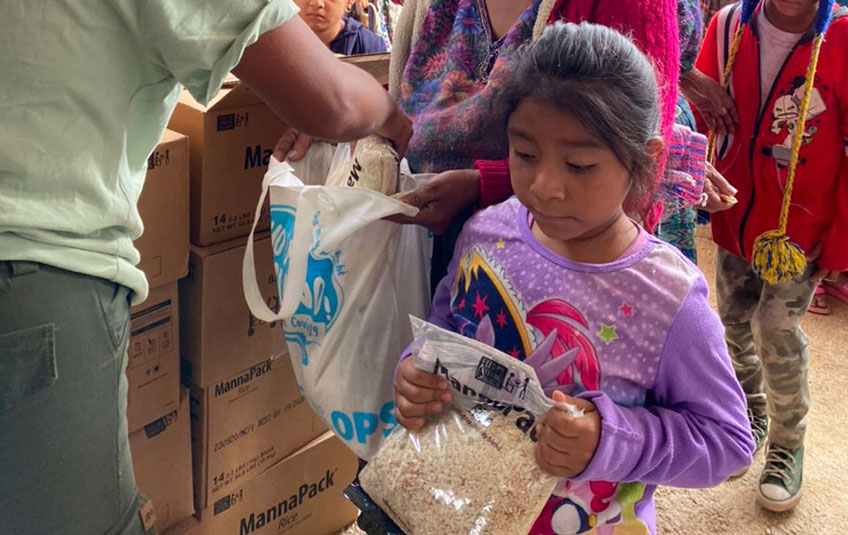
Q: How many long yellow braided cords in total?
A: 2